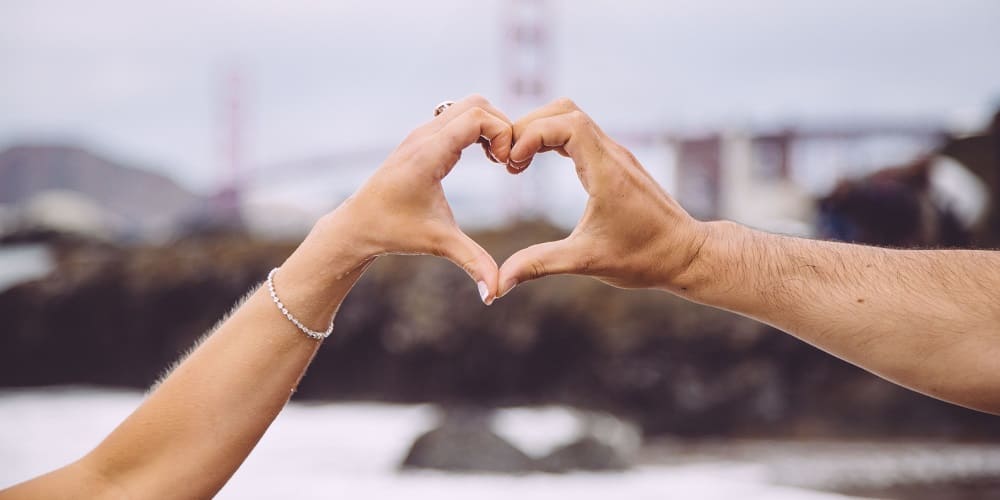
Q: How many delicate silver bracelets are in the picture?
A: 1